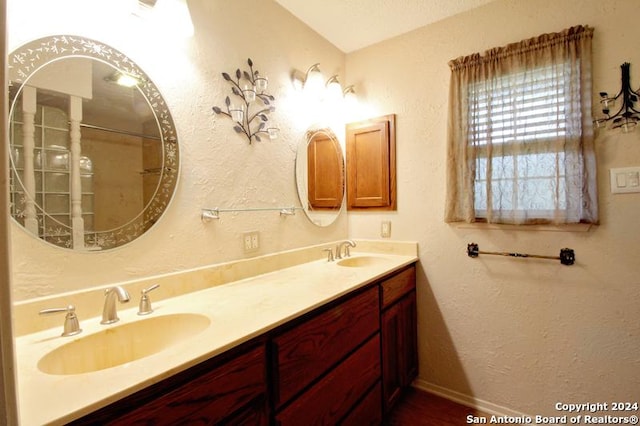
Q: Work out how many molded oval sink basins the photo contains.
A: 2